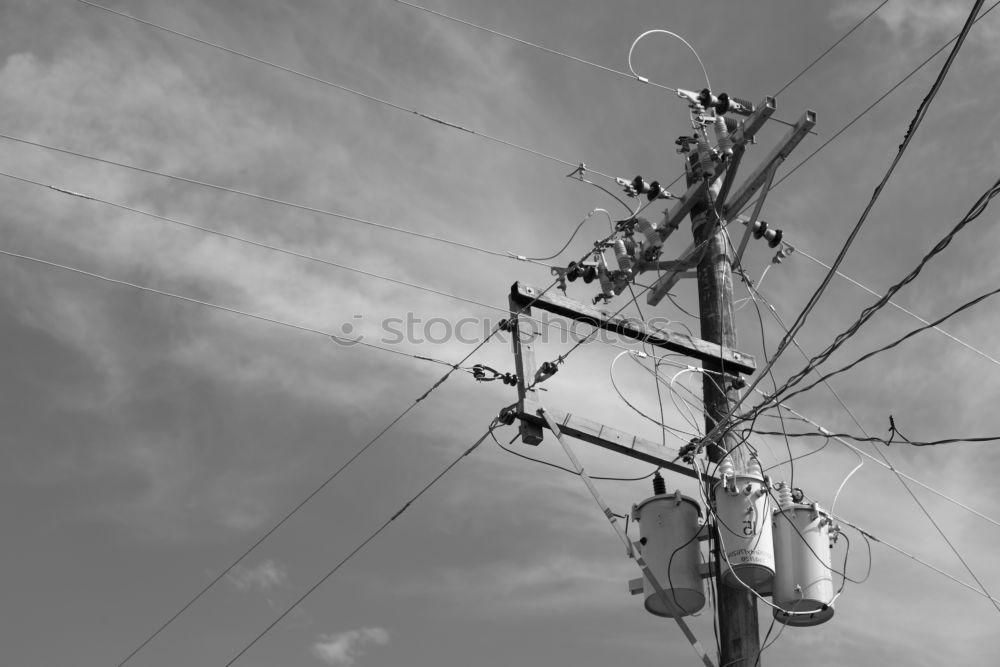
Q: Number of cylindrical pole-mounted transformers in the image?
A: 3